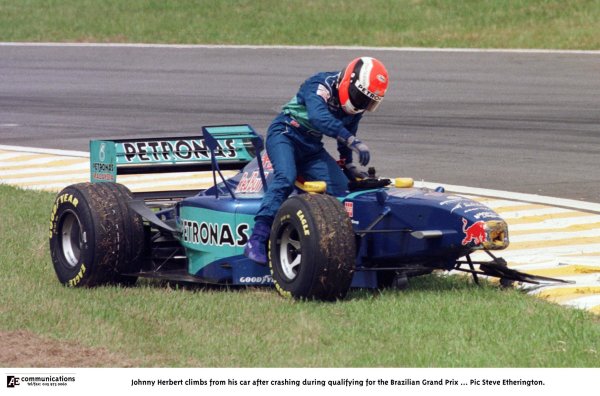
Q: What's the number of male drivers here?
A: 1